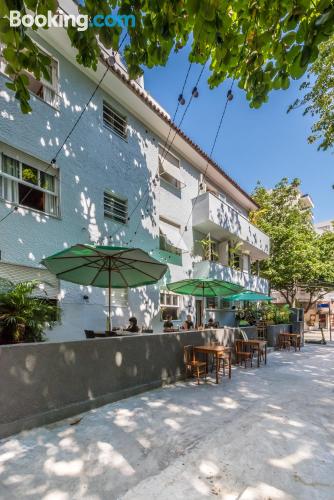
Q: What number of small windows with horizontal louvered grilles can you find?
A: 2